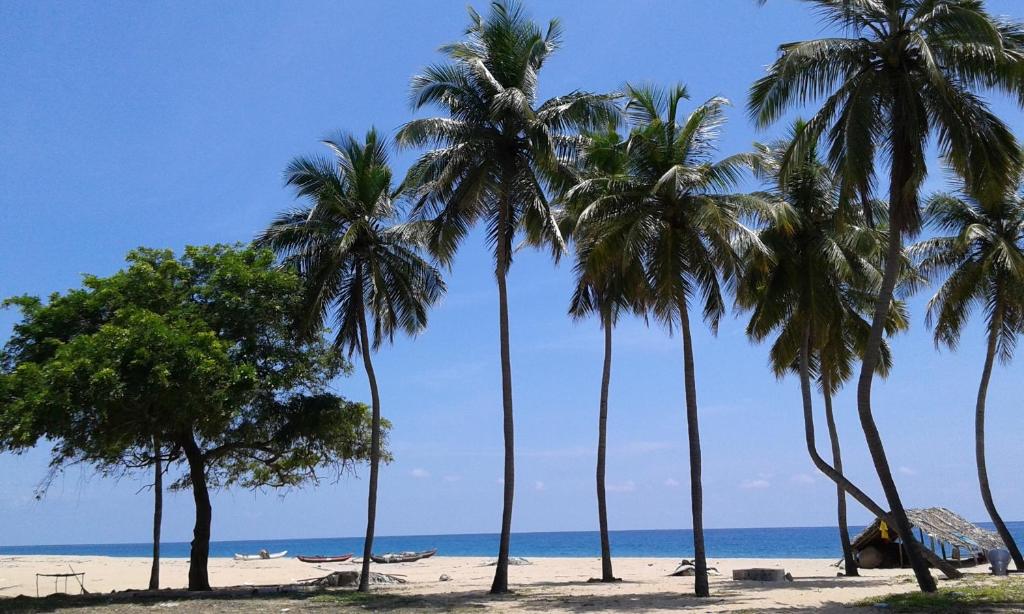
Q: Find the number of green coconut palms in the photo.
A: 8